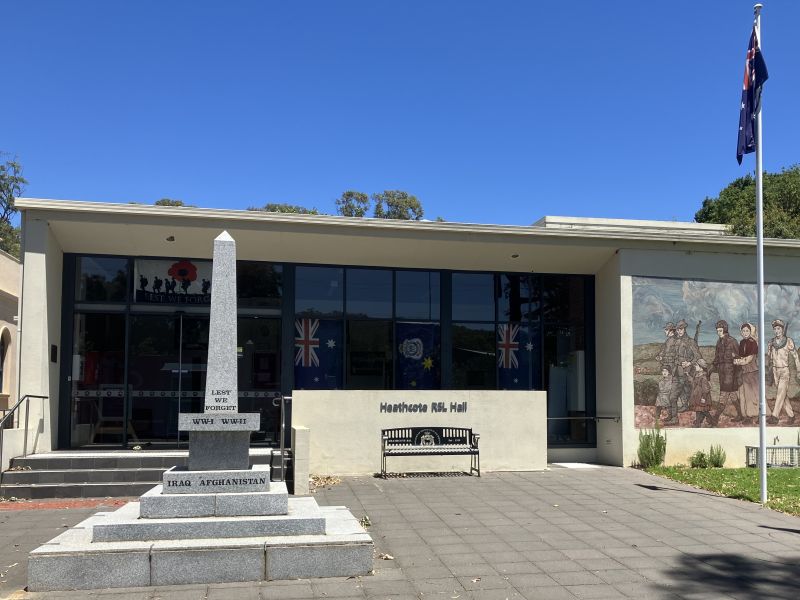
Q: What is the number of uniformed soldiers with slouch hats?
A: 2